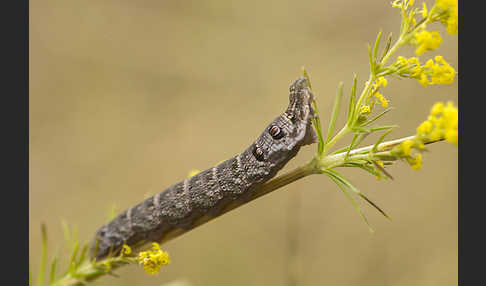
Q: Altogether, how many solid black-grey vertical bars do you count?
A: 2